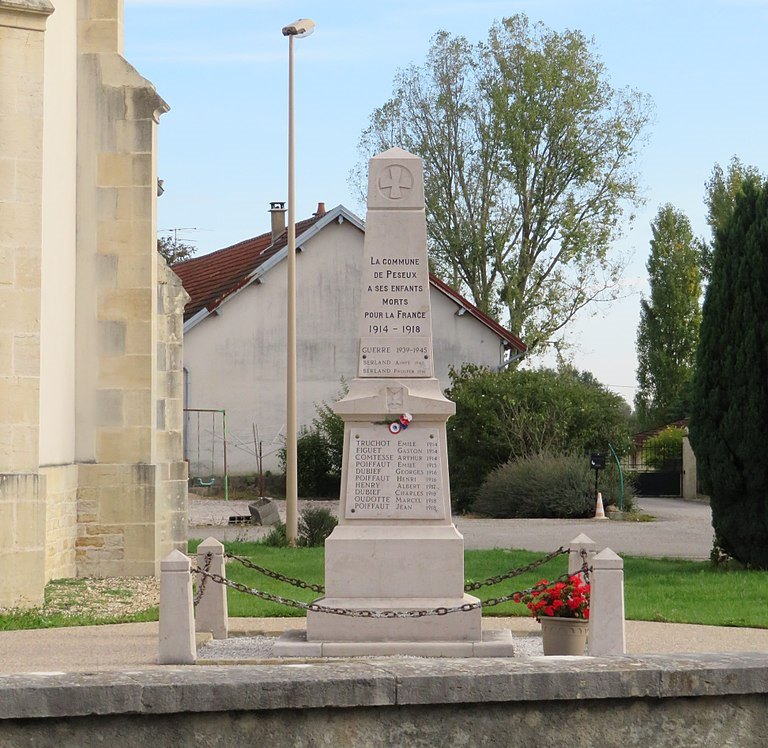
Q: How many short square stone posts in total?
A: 4